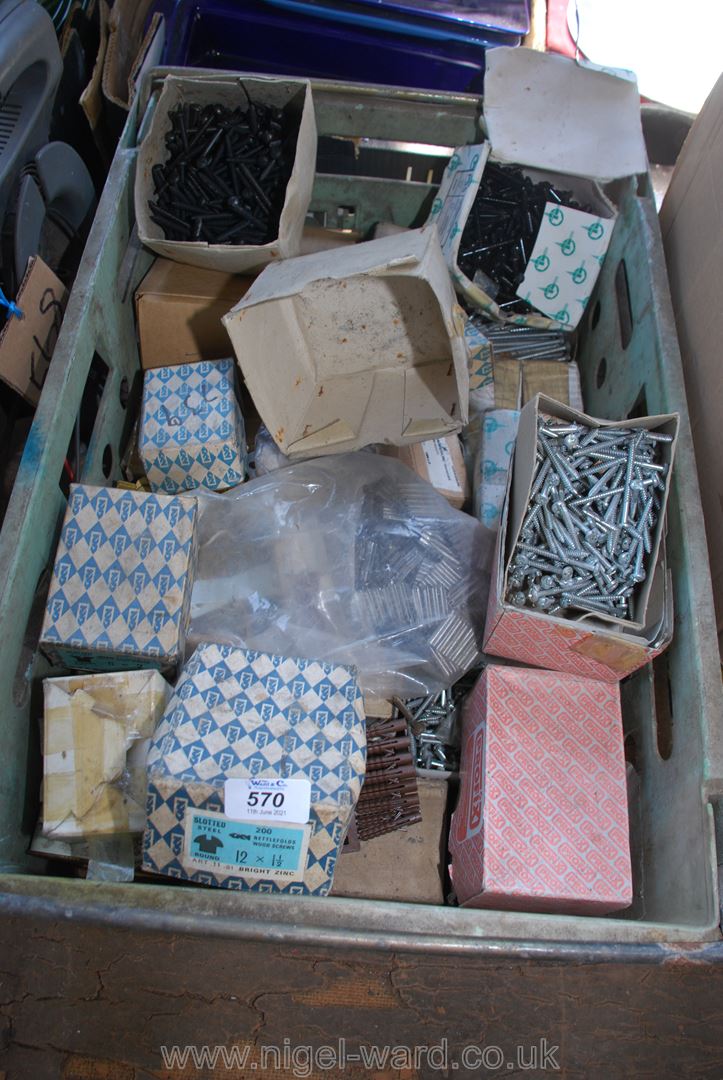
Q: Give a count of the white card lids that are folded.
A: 1